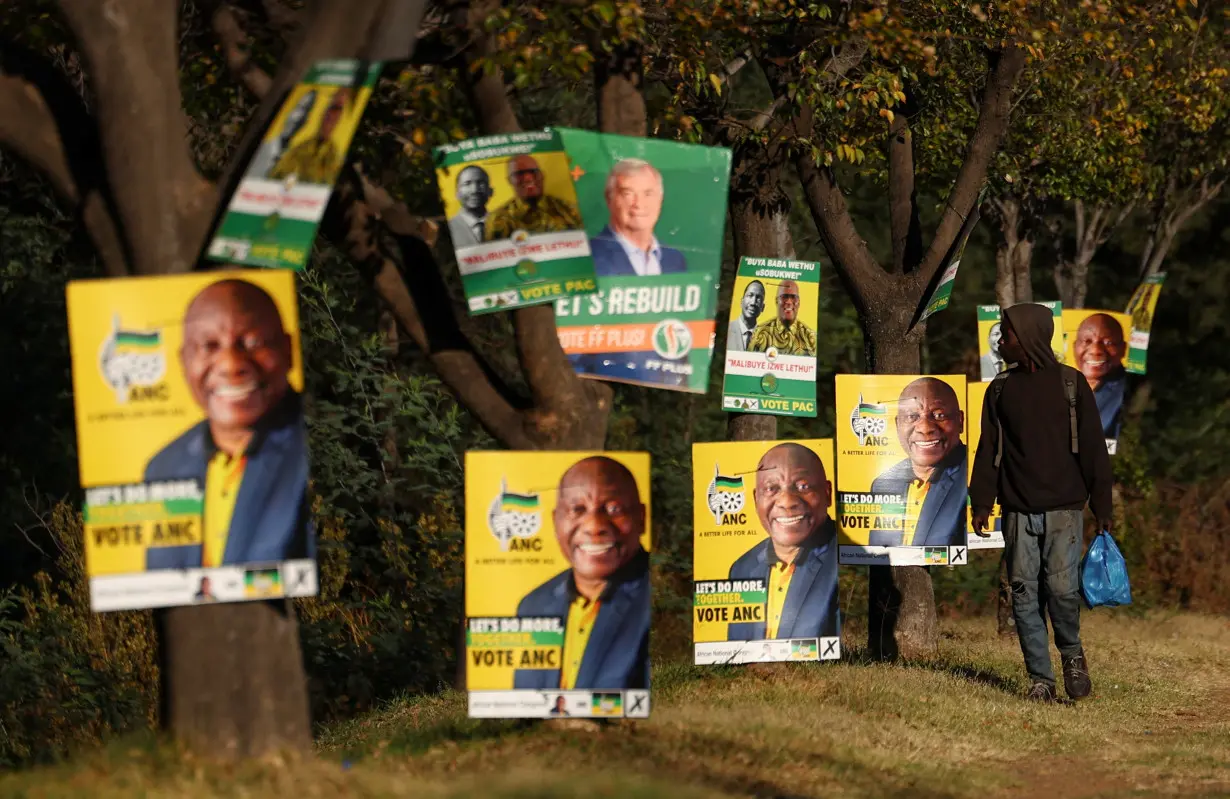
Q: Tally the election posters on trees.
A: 13